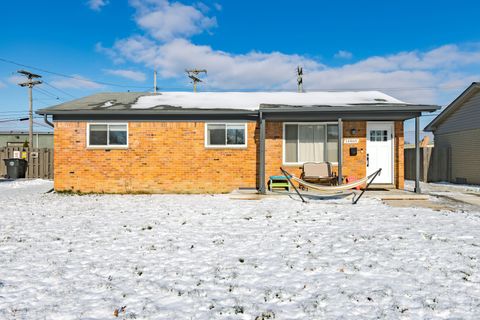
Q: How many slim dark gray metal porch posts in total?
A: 3